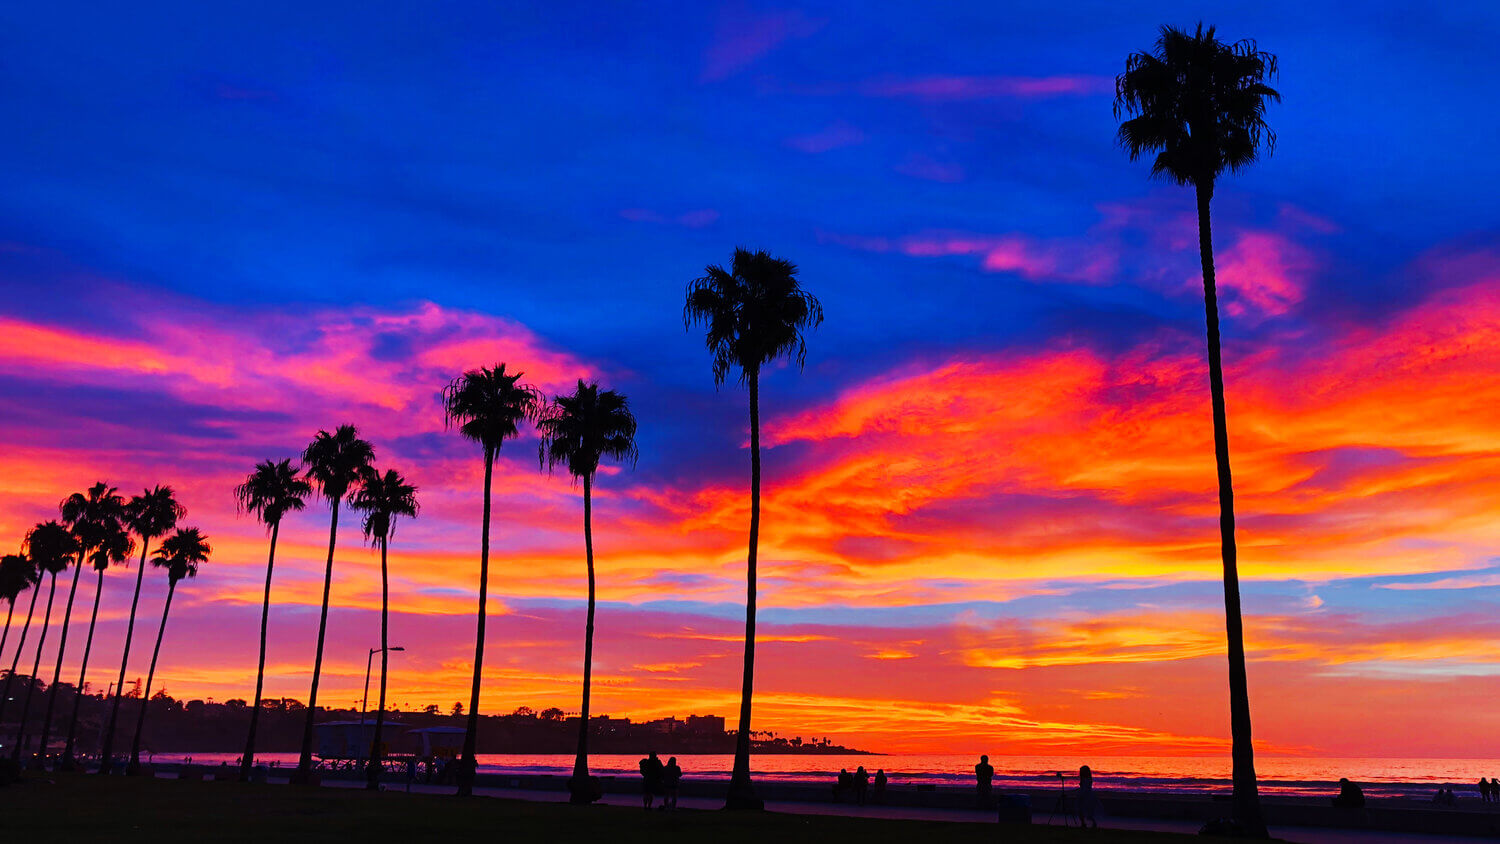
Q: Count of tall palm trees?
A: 14